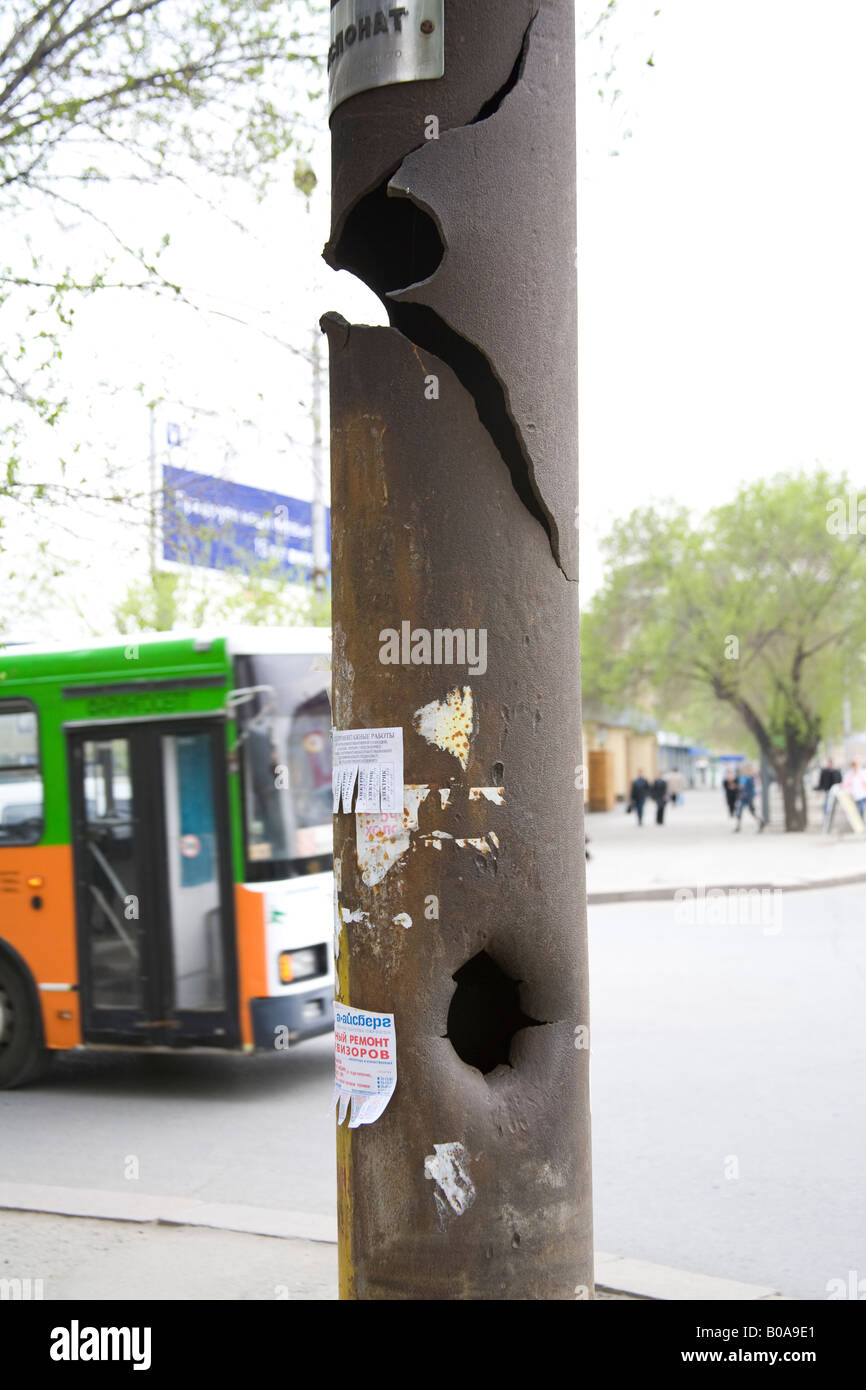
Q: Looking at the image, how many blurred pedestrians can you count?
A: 7